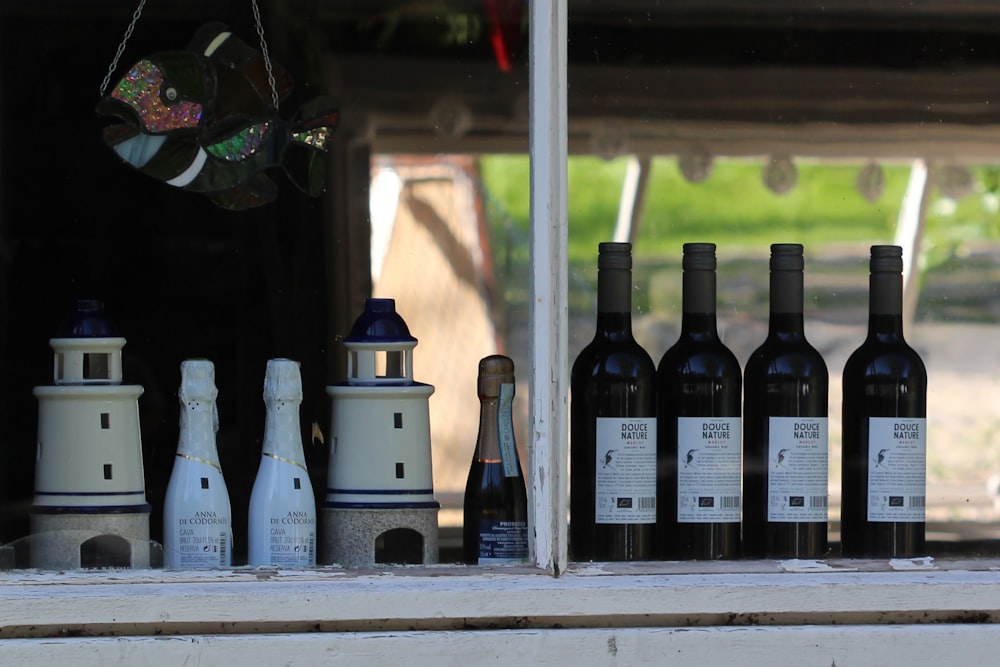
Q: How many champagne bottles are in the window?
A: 3